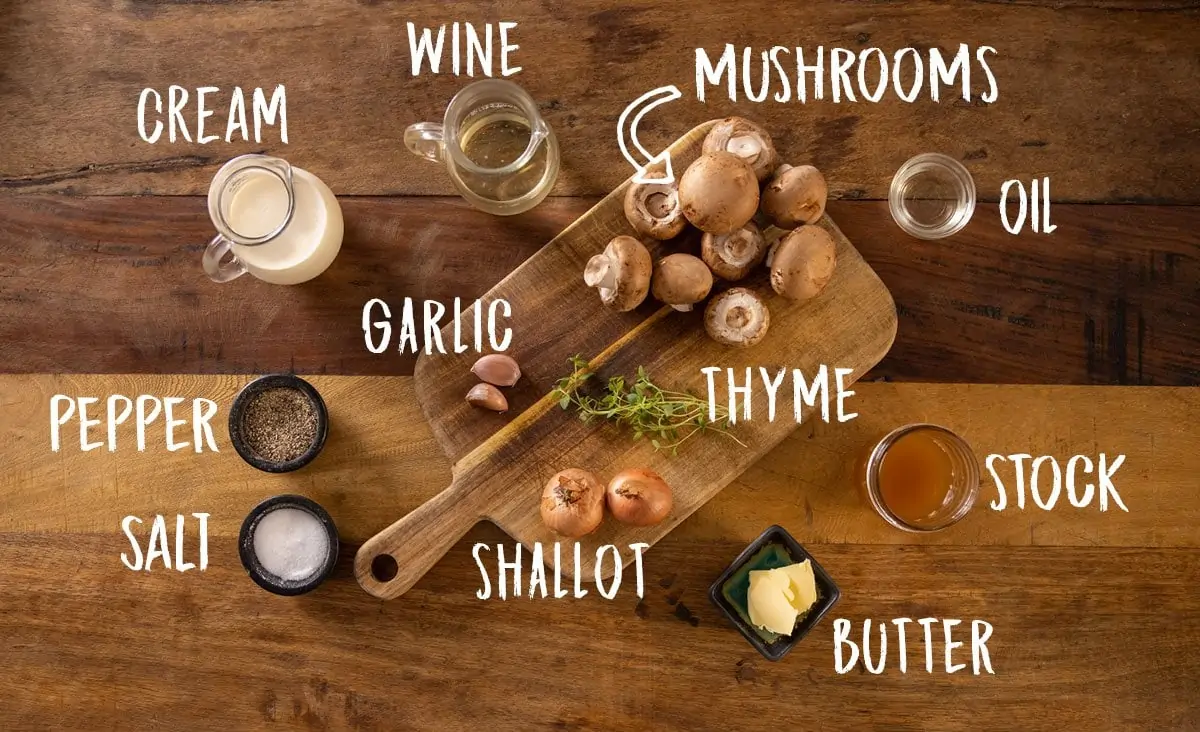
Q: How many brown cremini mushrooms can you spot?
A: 9